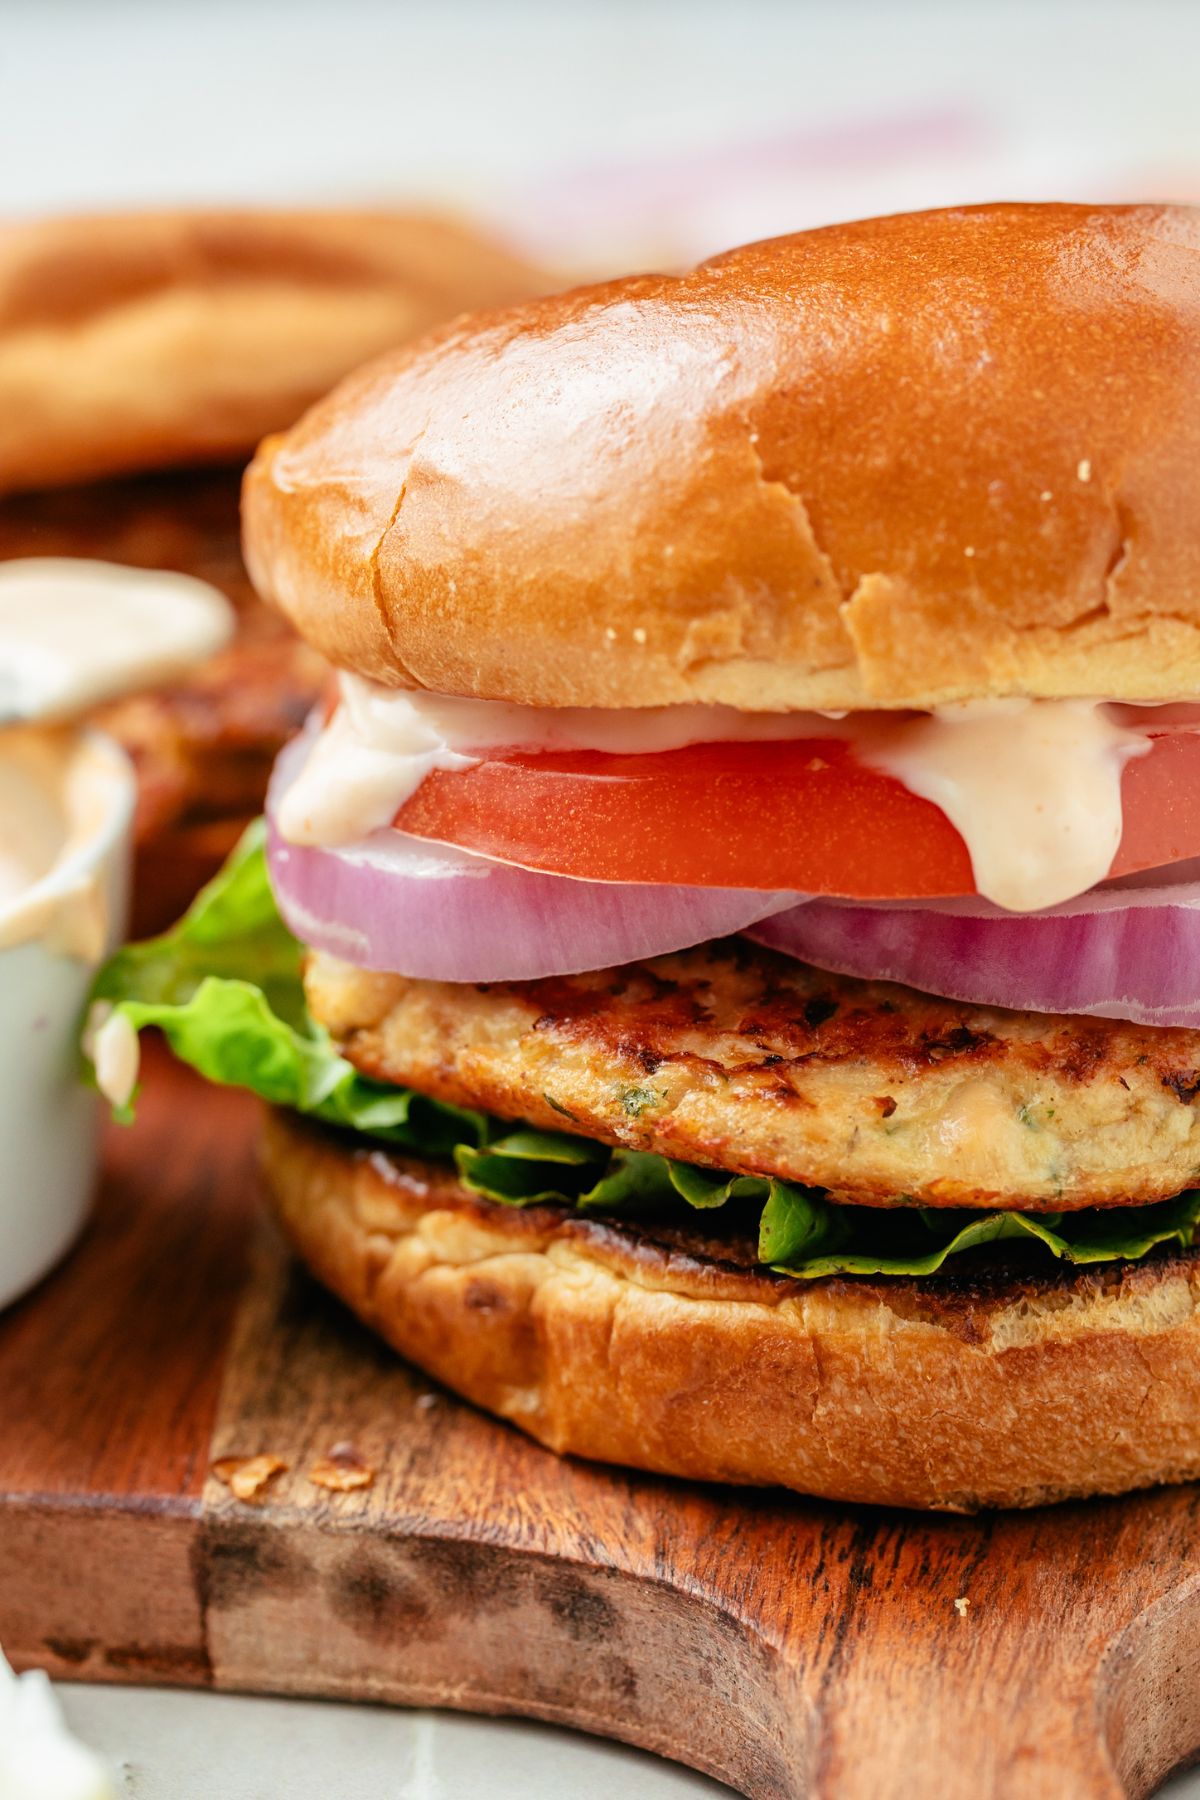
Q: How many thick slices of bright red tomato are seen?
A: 1